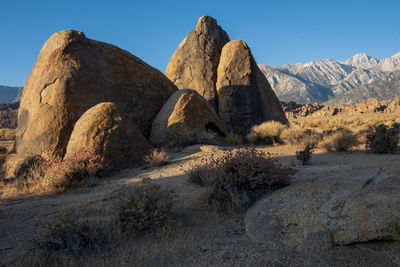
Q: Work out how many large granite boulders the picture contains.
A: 5